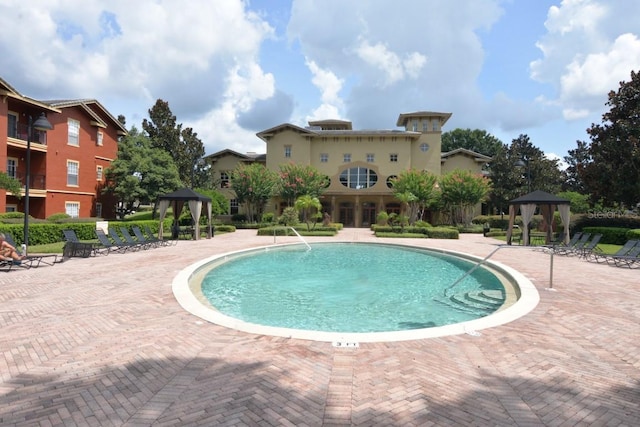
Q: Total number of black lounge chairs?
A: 14